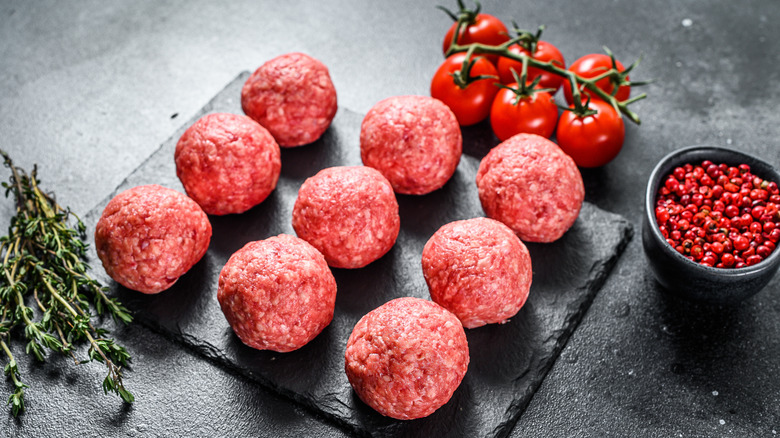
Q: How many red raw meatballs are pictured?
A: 9